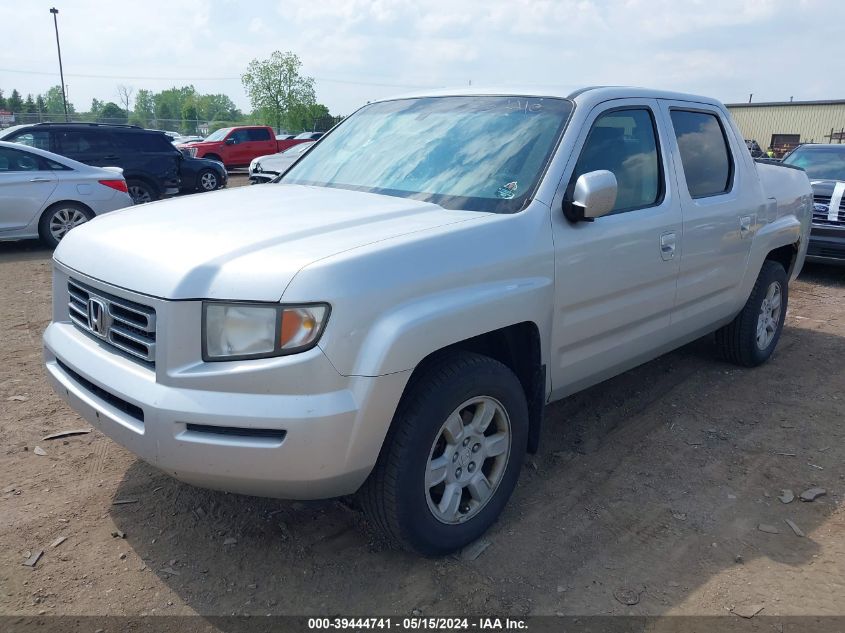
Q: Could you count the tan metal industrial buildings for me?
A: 1